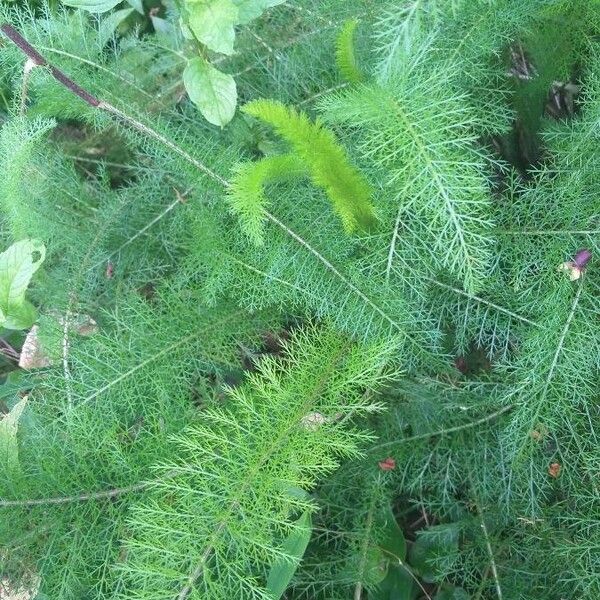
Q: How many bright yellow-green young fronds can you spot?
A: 3